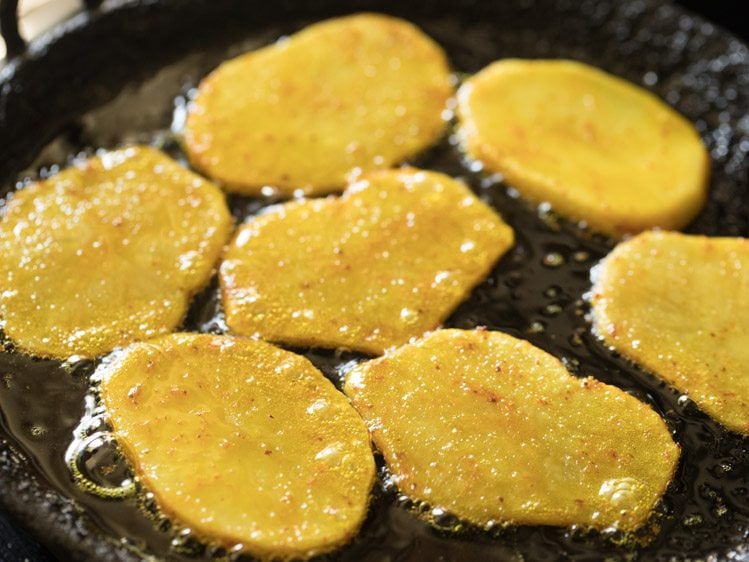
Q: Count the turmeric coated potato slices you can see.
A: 7